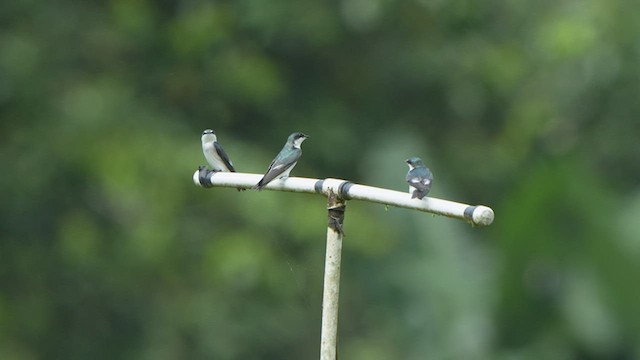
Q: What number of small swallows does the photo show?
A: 3